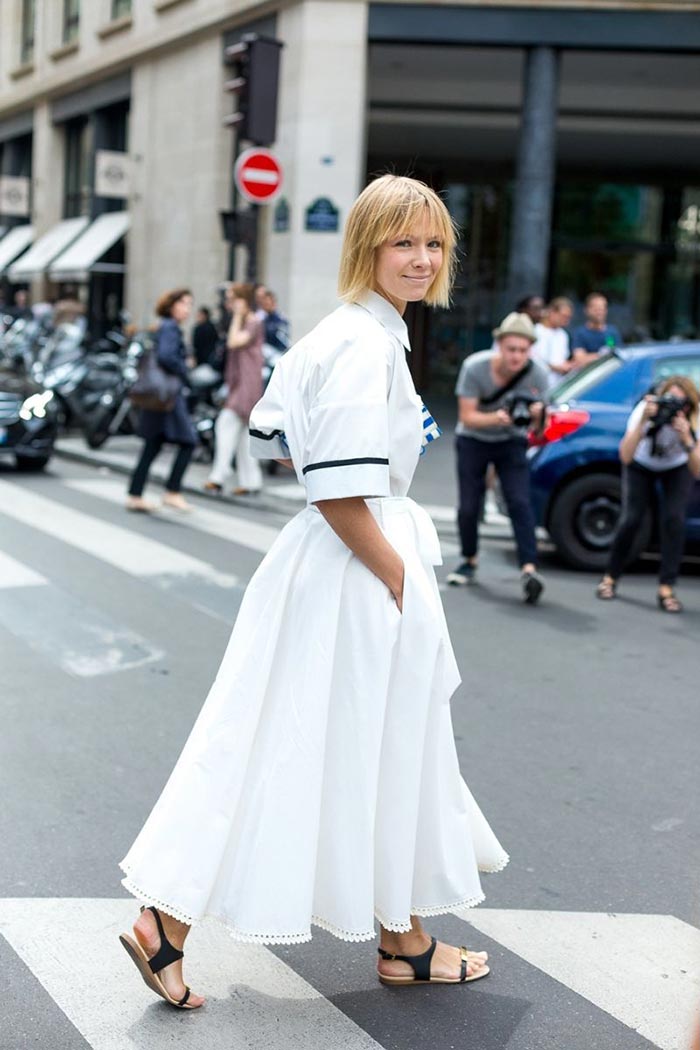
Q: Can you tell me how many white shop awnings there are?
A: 3